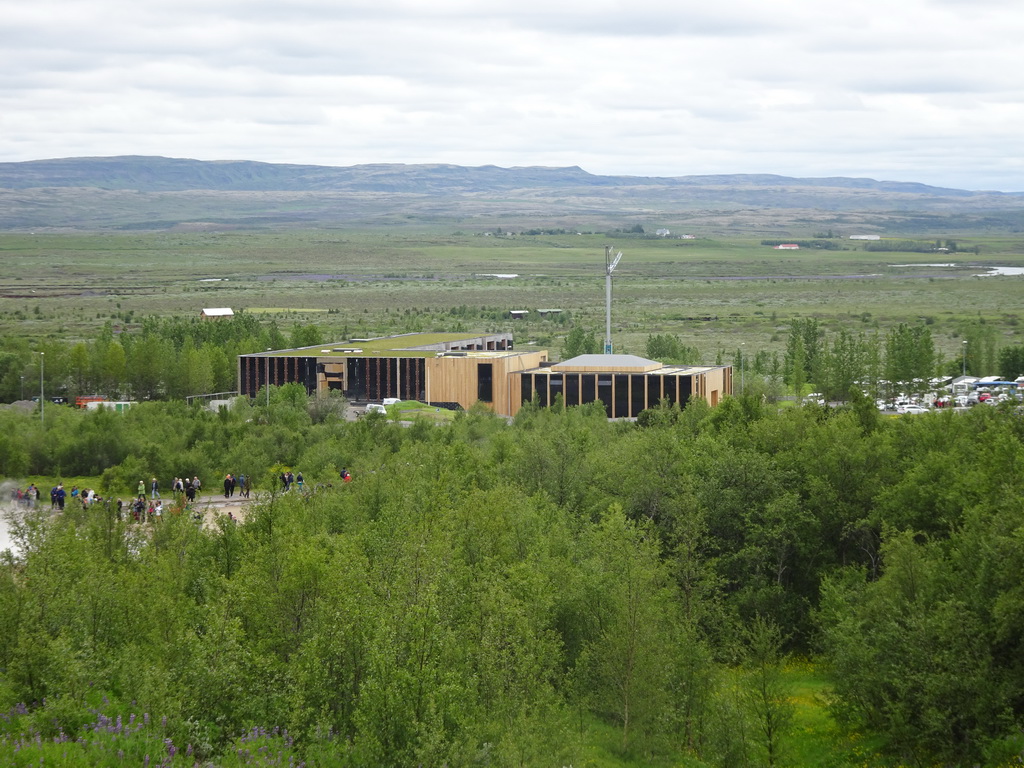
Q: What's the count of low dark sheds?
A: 2